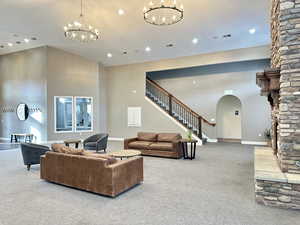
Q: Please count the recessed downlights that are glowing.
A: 7